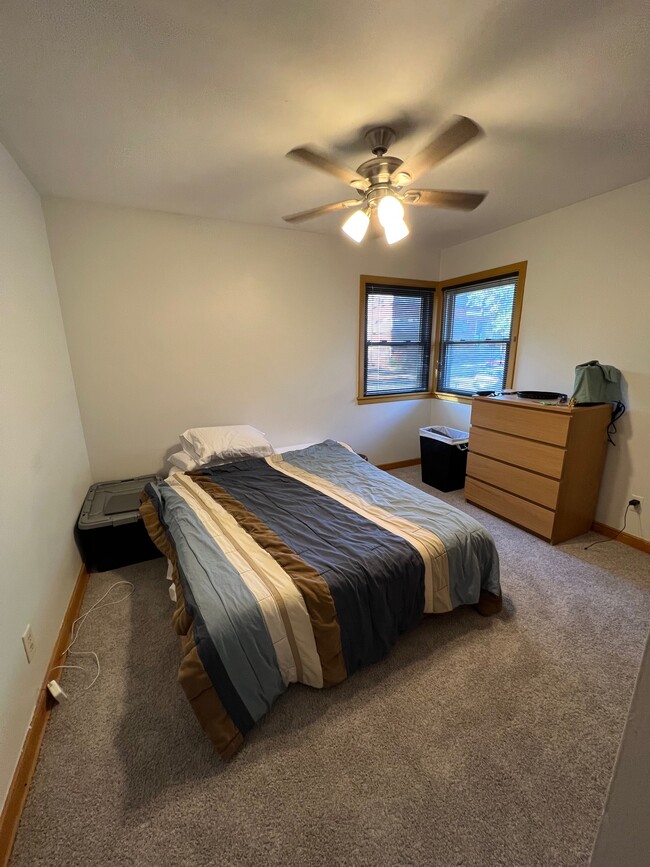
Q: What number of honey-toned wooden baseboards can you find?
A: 3